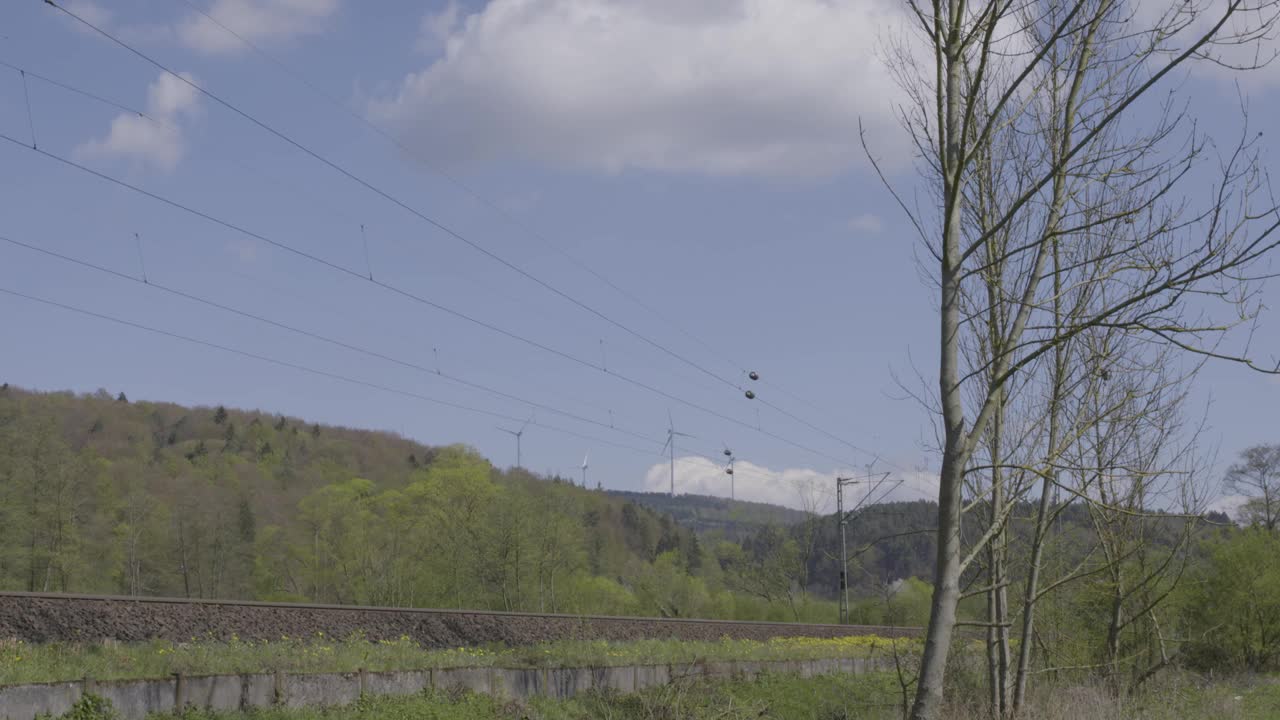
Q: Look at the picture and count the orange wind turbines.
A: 0